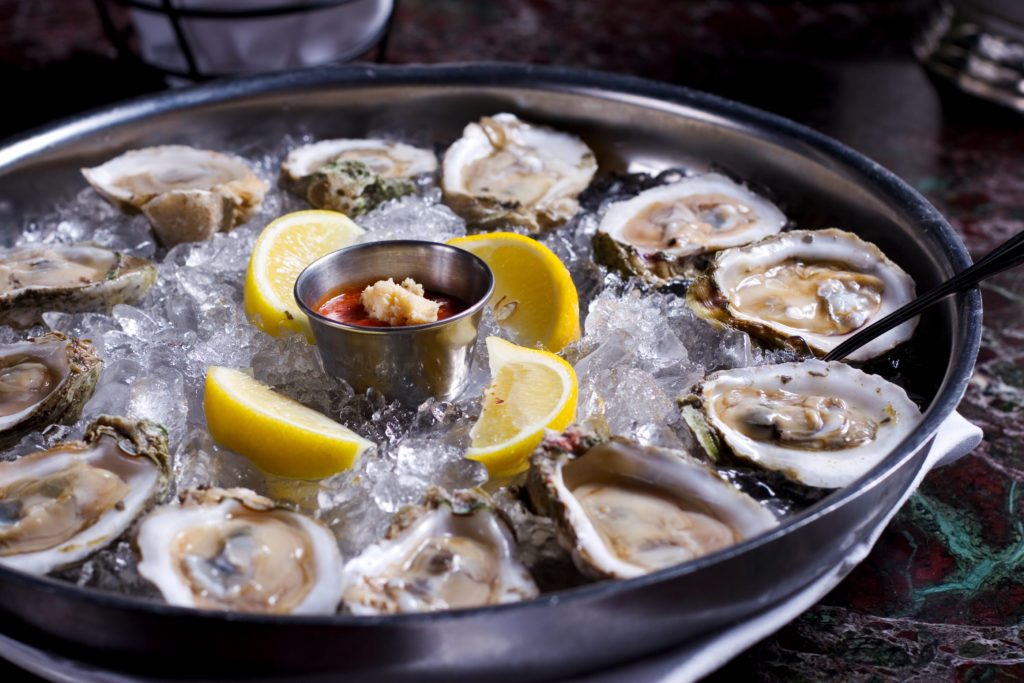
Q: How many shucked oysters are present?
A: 12